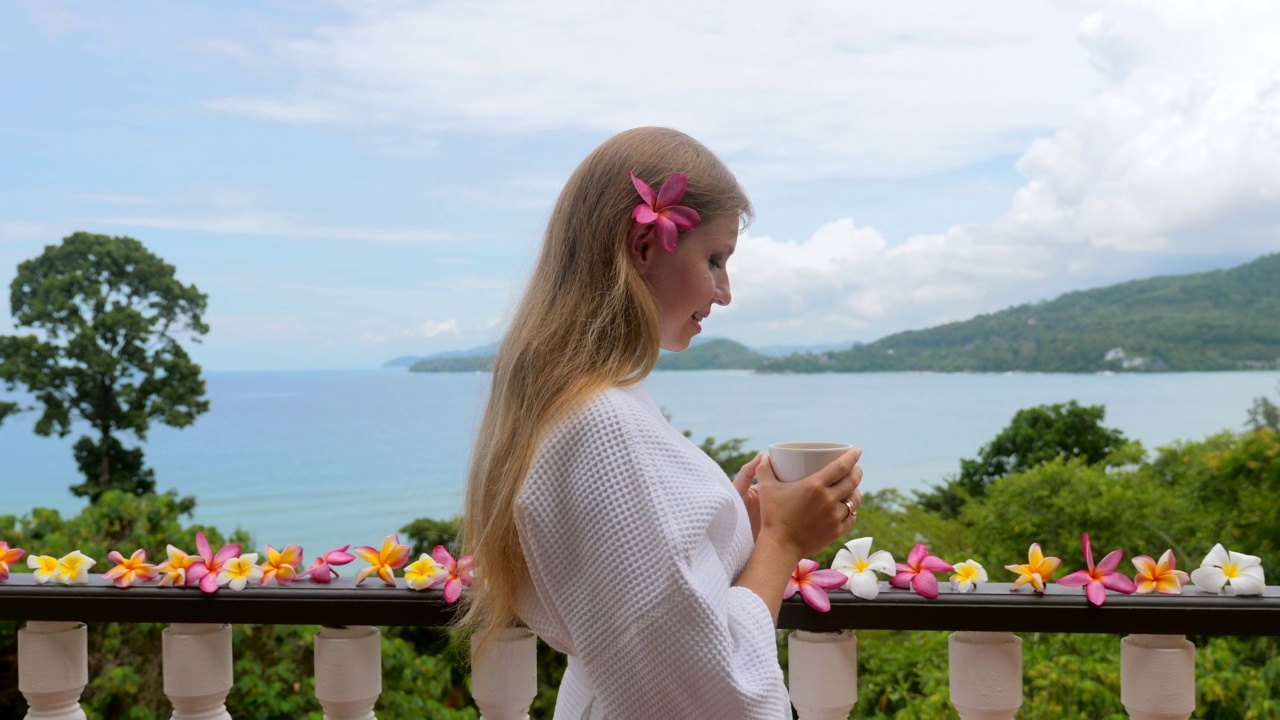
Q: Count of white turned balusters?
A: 7